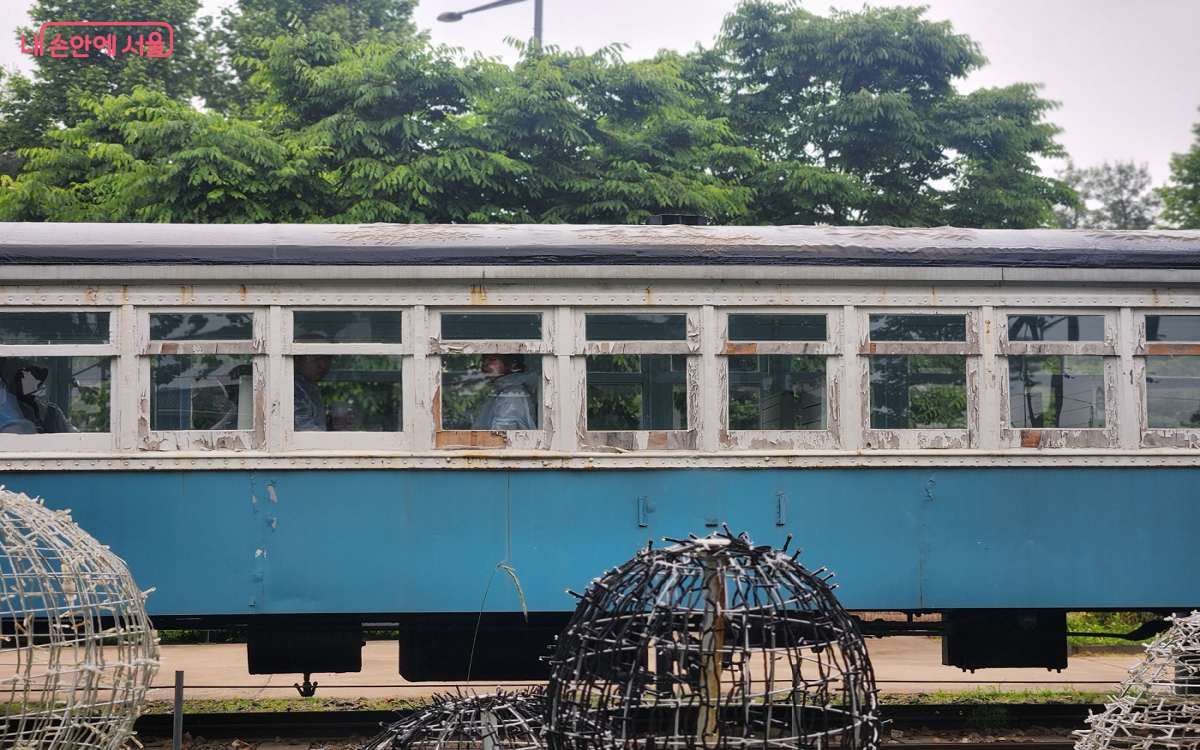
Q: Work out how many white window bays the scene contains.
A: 9